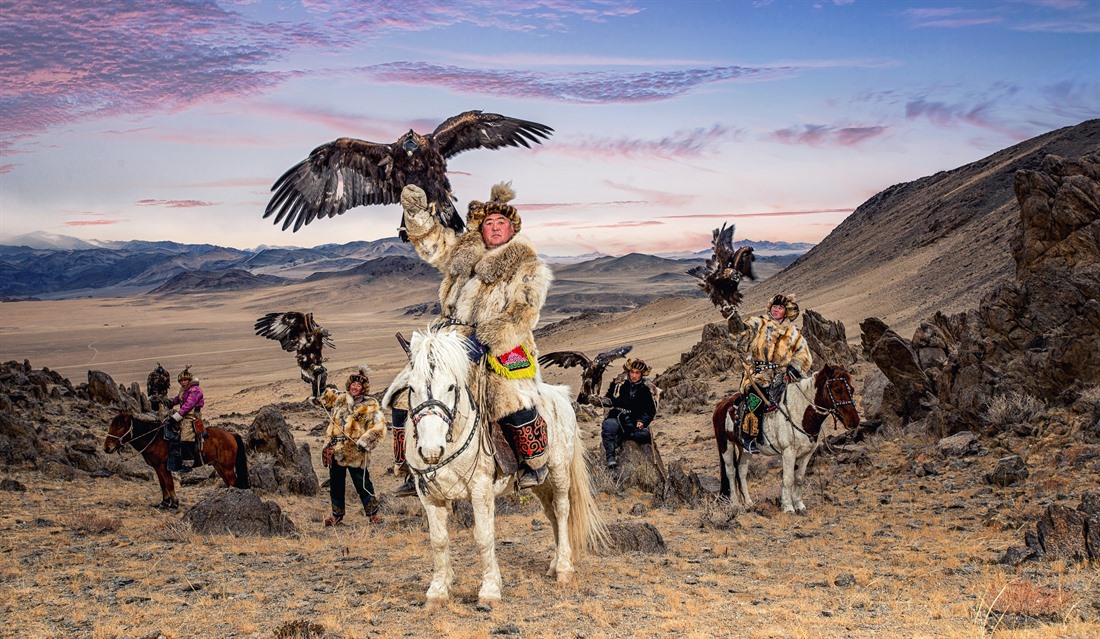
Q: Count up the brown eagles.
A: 5